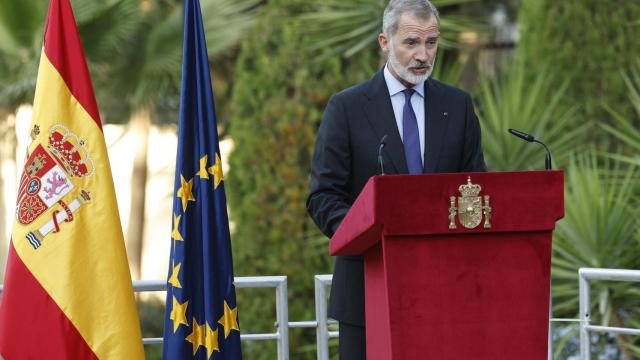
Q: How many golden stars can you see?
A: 9